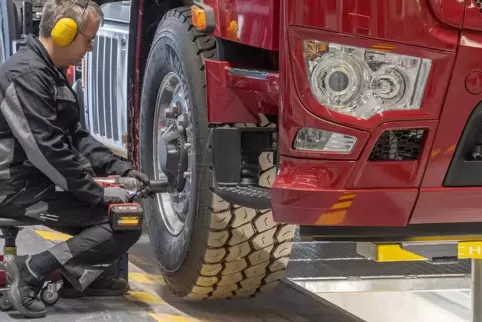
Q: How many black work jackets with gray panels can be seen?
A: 1